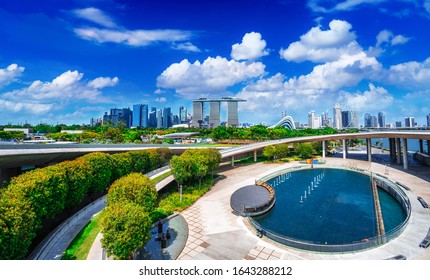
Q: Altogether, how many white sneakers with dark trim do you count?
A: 0